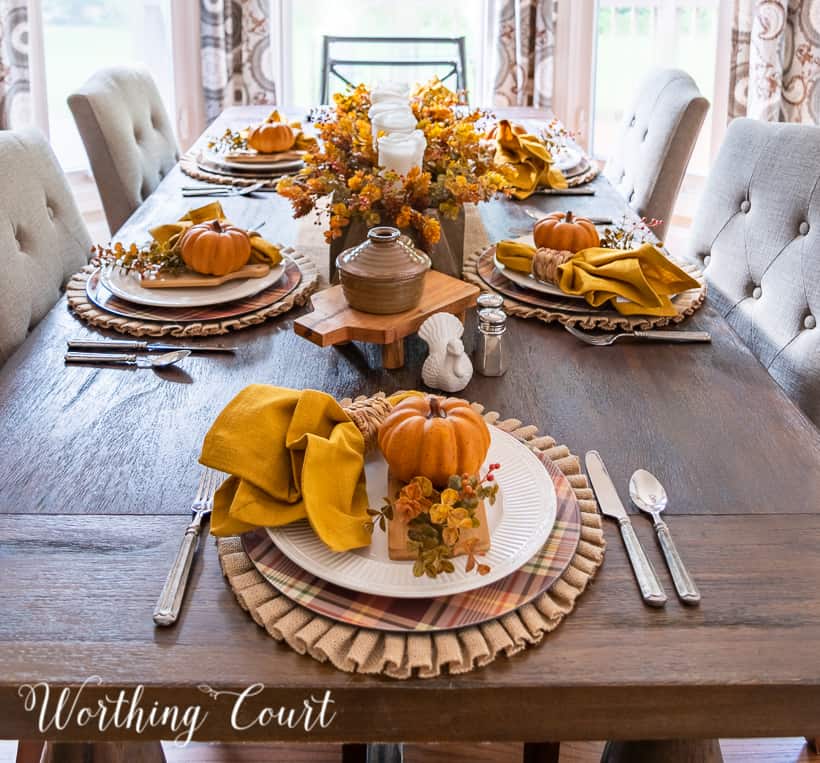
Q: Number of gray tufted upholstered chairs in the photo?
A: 4